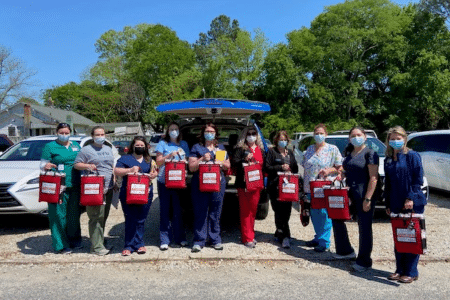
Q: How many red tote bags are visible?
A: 10